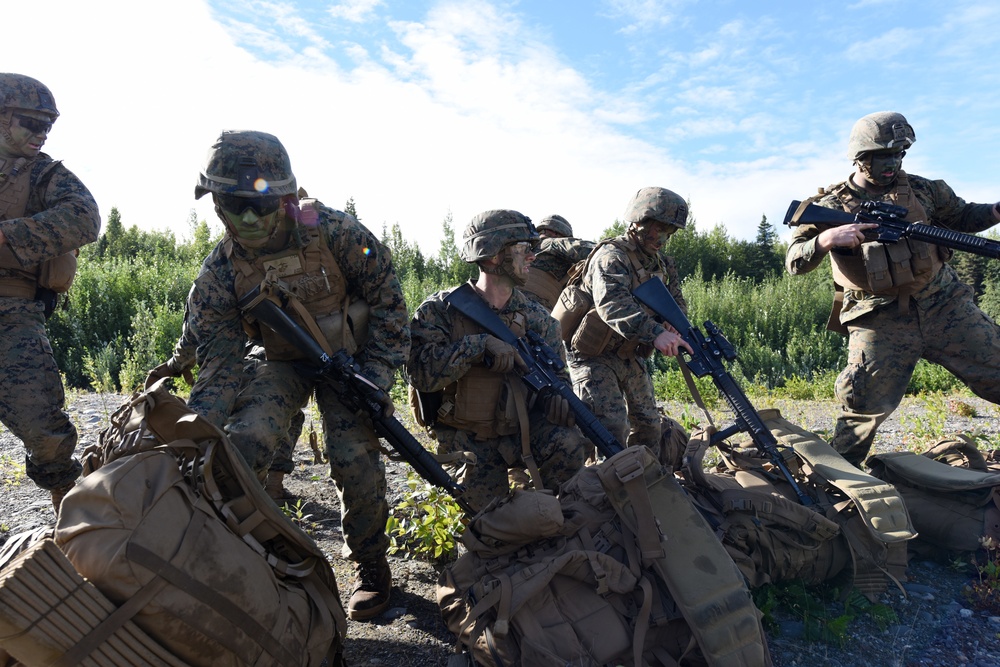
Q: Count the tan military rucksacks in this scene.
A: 4